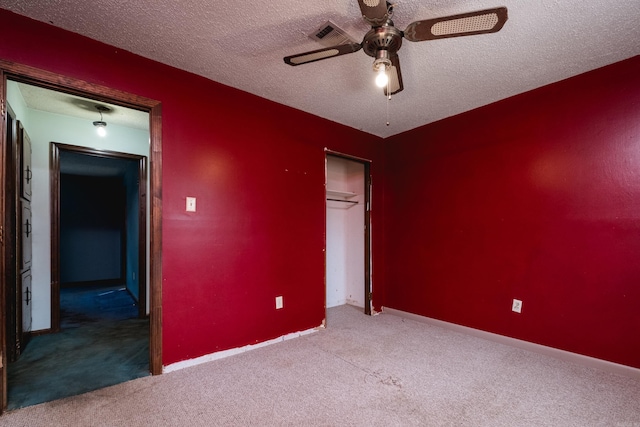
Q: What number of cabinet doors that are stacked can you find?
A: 3